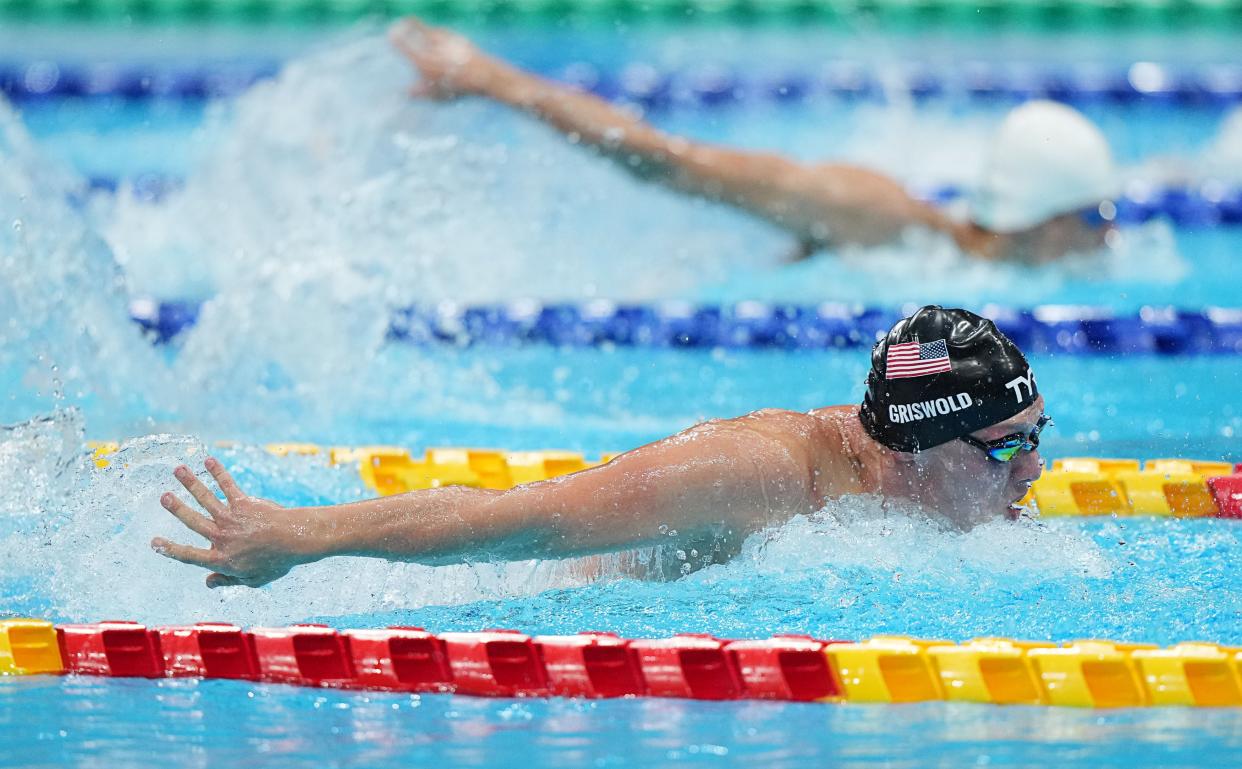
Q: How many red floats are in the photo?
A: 9